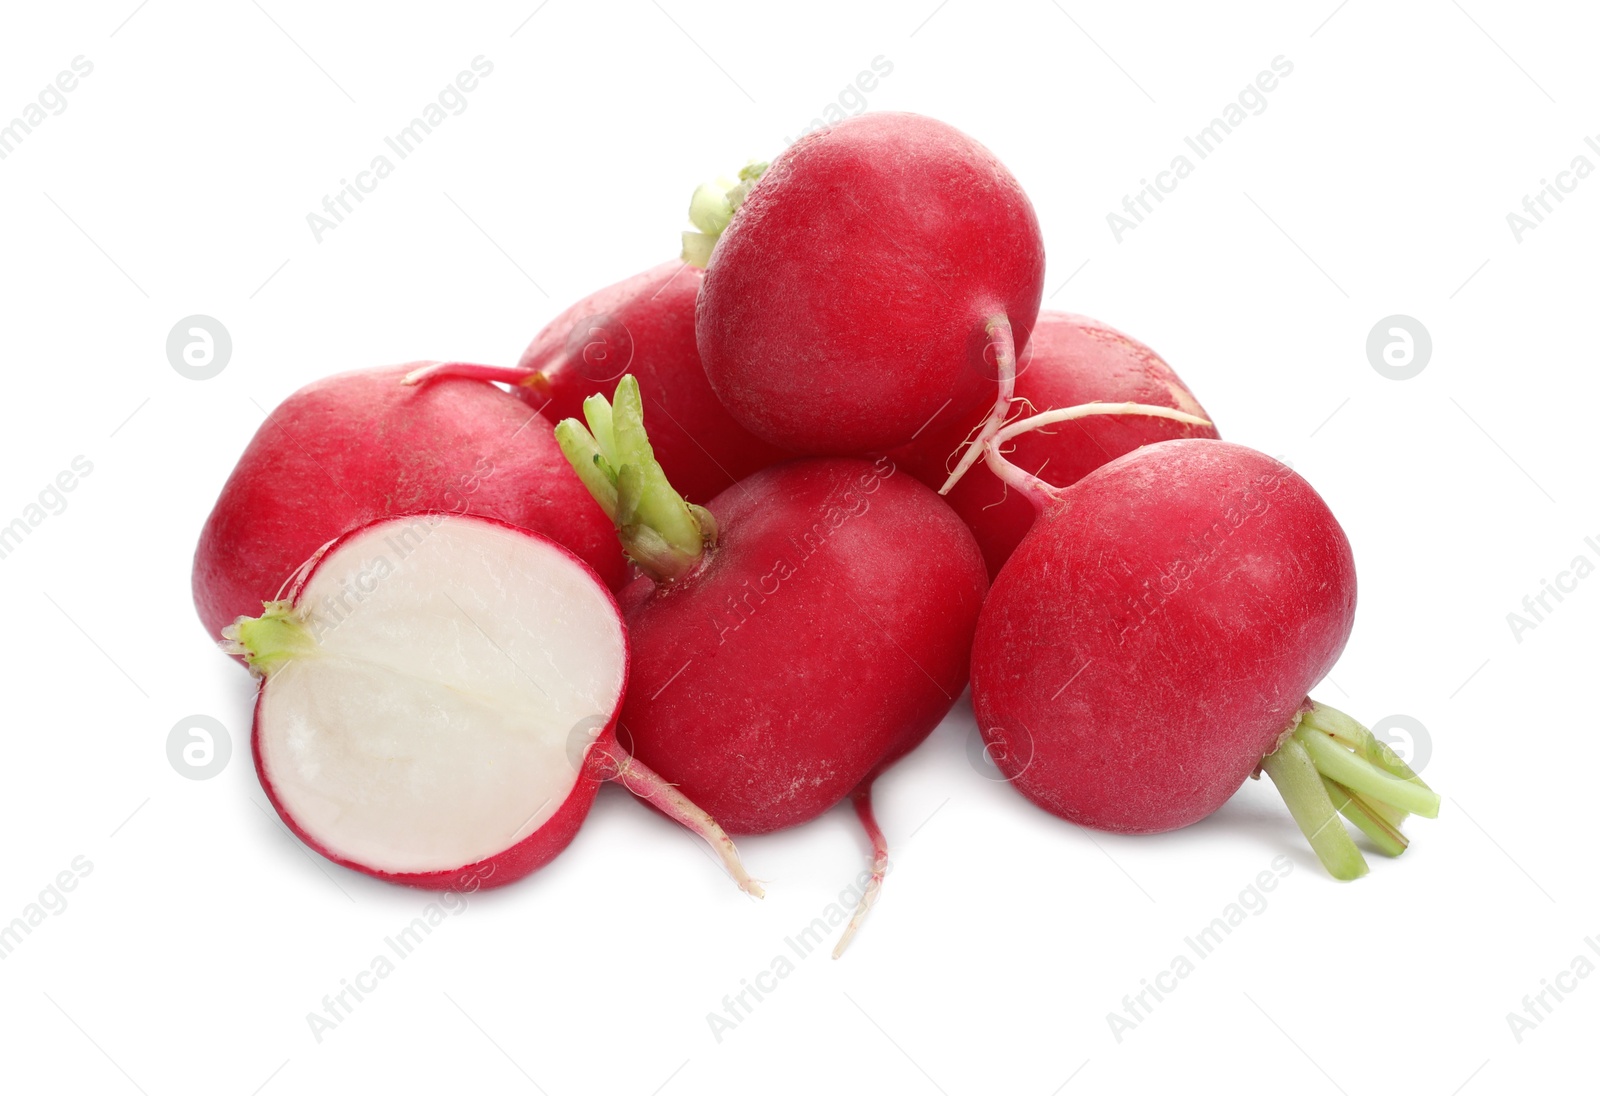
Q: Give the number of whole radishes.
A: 6